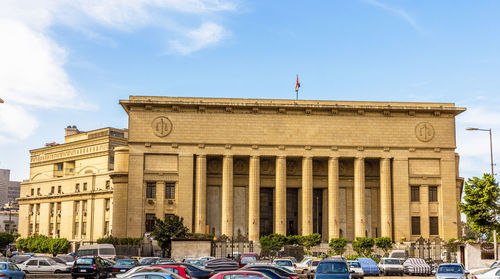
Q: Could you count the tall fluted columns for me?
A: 8